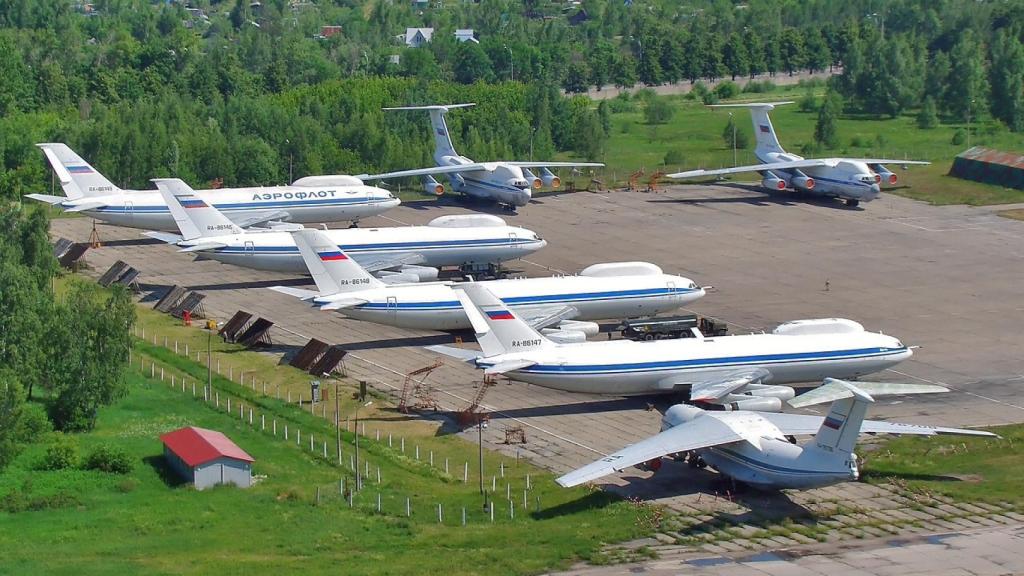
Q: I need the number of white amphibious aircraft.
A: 0